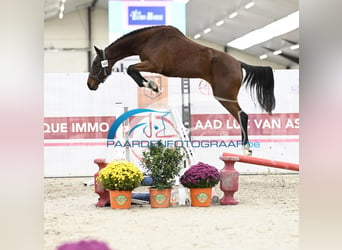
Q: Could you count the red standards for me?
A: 2